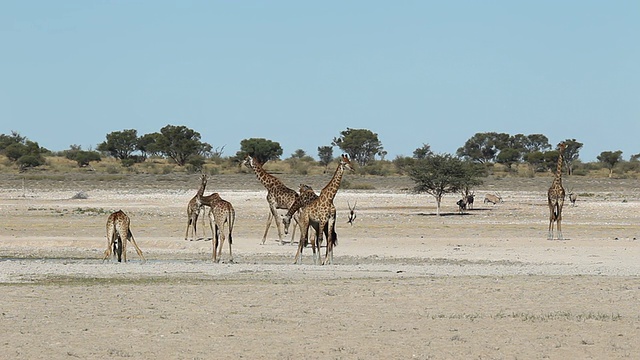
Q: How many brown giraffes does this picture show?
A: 7